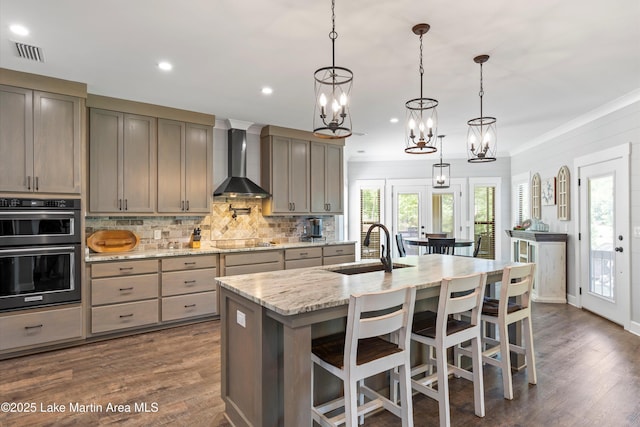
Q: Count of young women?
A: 0